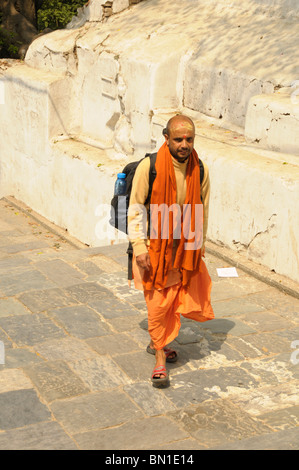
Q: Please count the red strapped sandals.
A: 2